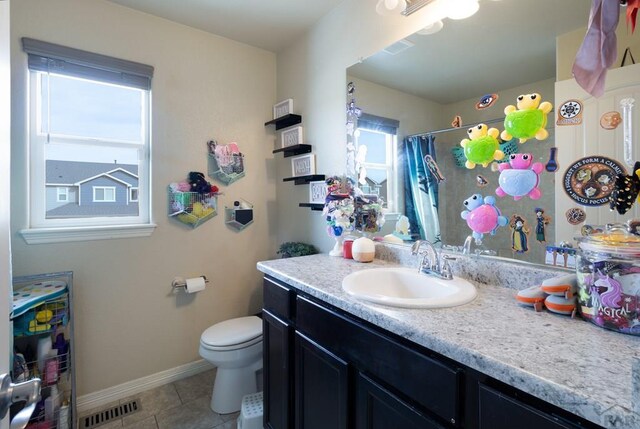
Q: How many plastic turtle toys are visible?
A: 4